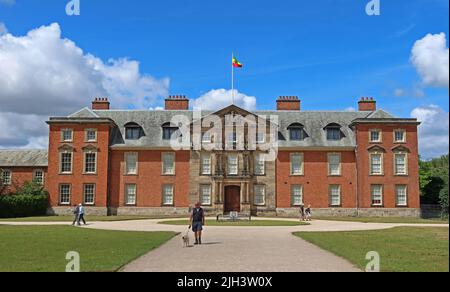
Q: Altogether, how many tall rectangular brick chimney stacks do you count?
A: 4